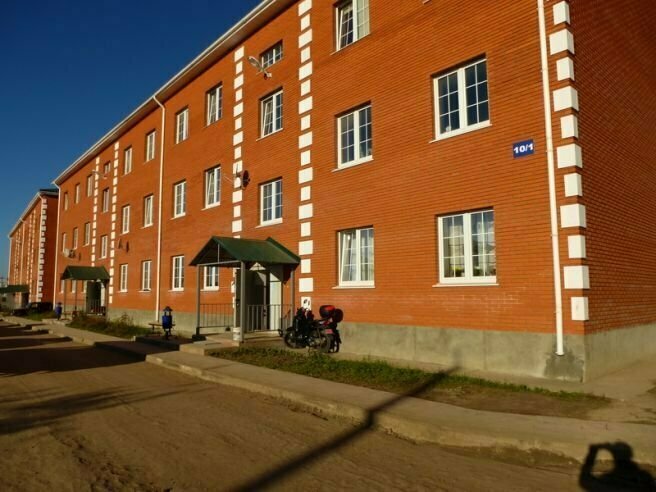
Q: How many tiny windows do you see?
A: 2